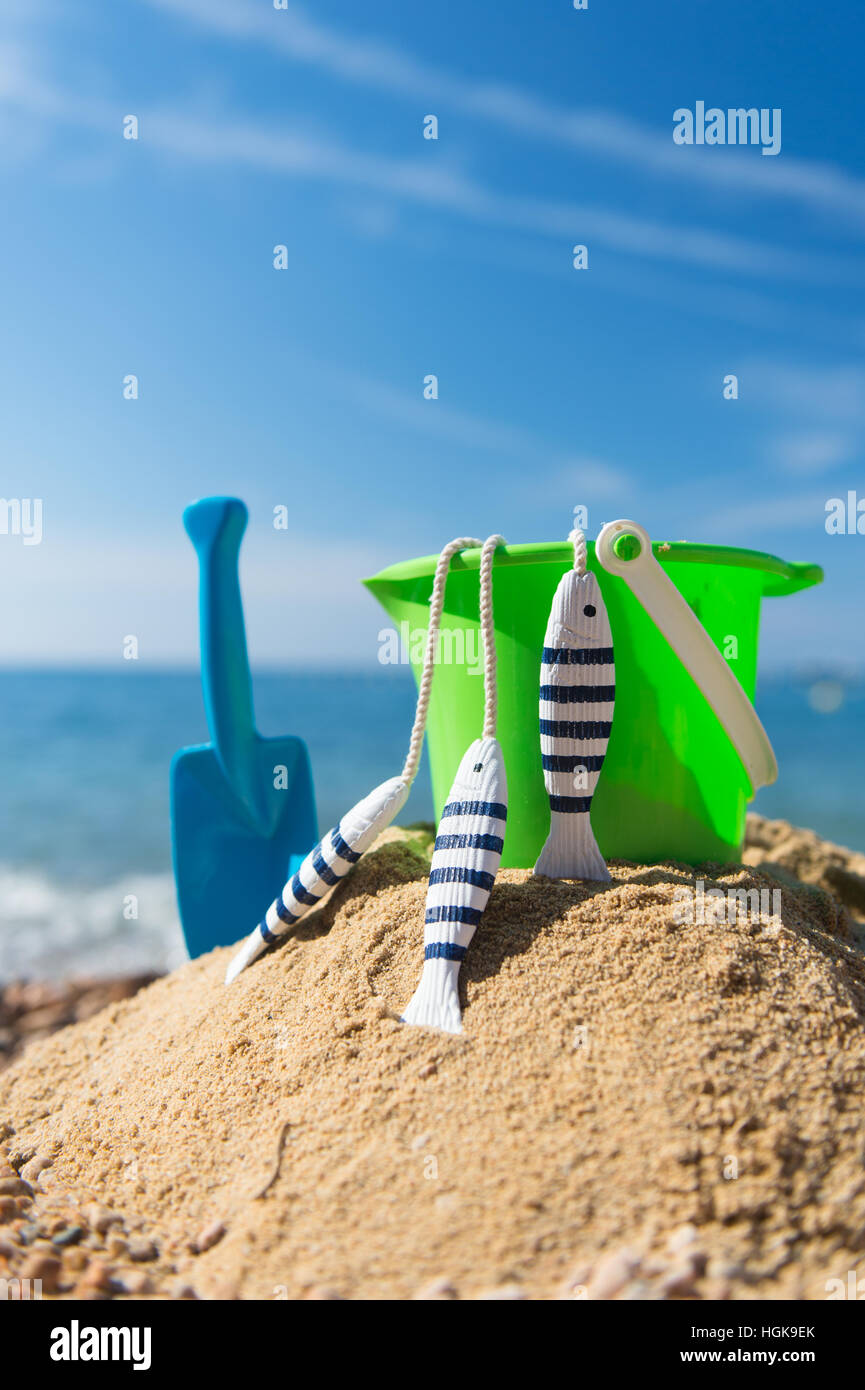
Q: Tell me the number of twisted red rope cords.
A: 0